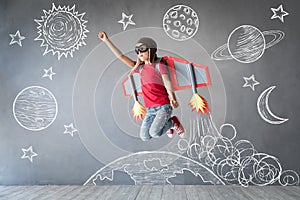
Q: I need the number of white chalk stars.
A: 7